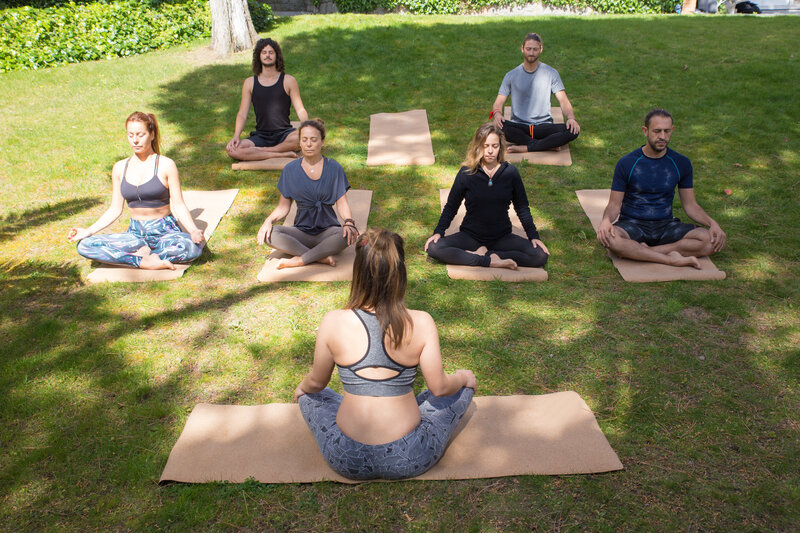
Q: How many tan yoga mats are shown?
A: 8